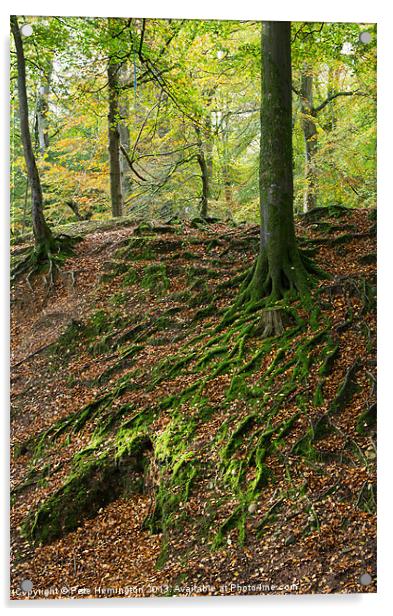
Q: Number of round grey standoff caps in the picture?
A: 4